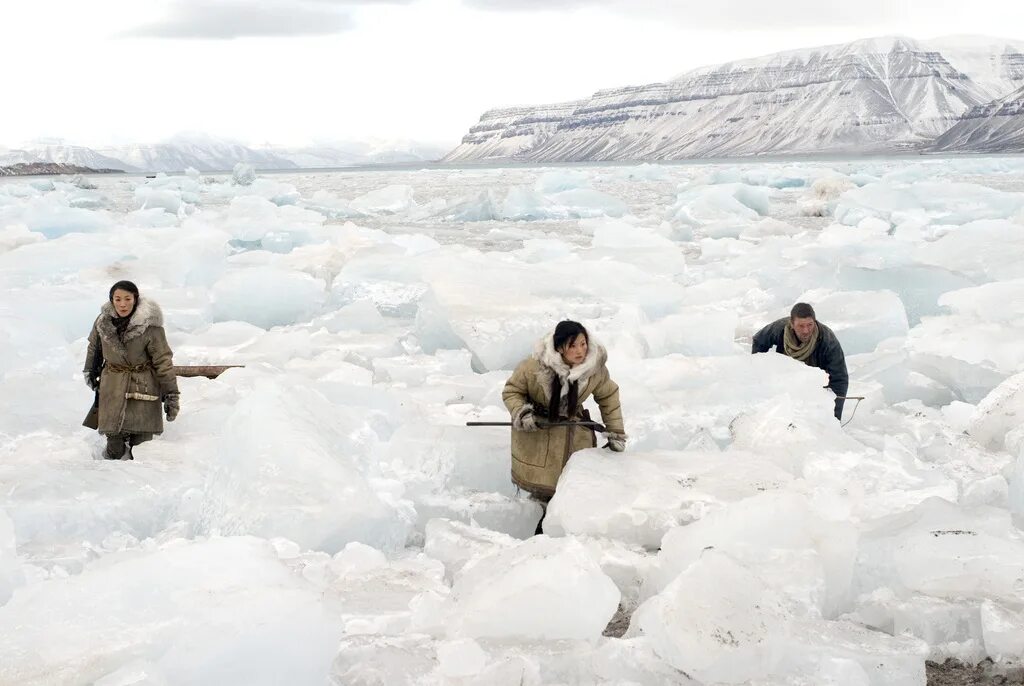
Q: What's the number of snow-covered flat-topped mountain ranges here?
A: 1